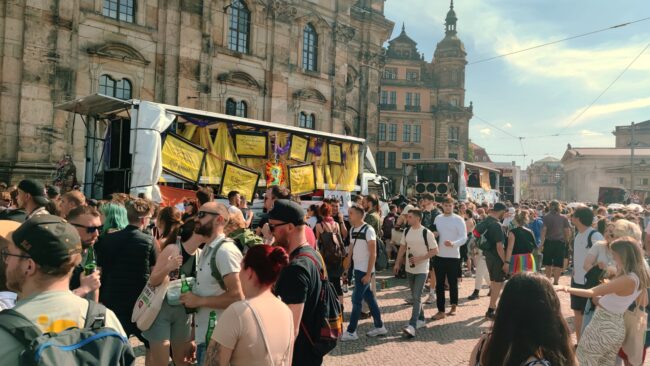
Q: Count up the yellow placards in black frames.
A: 6